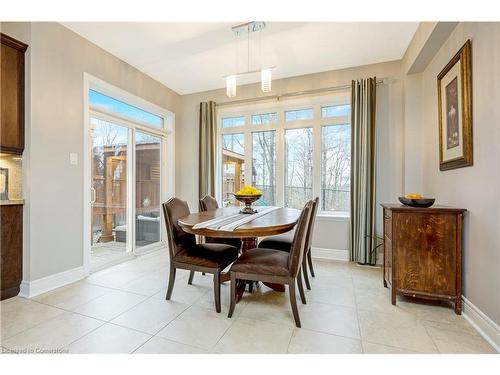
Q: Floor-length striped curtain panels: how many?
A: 2